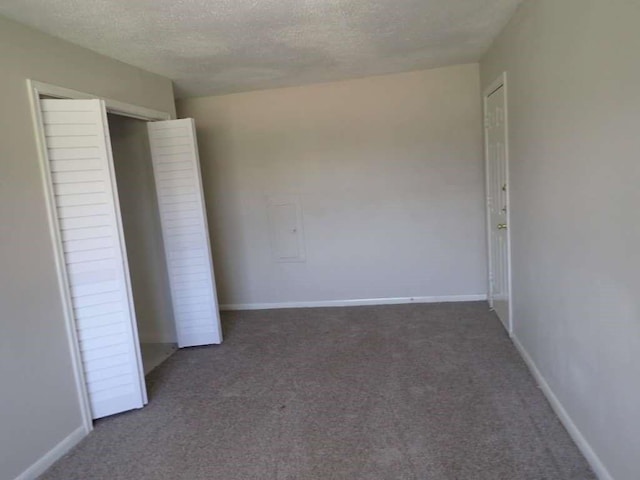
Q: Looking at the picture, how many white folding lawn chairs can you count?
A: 0